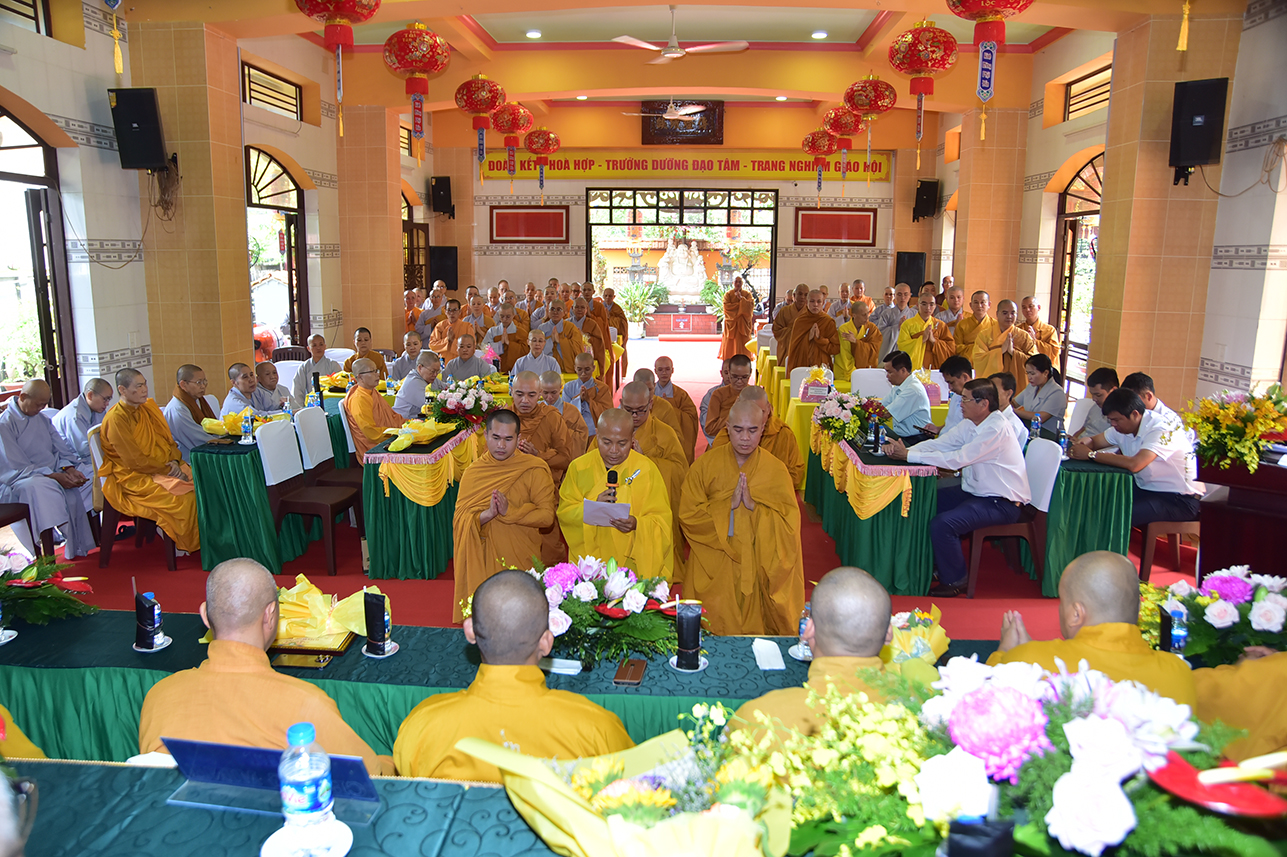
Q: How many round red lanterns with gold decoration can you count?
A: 10